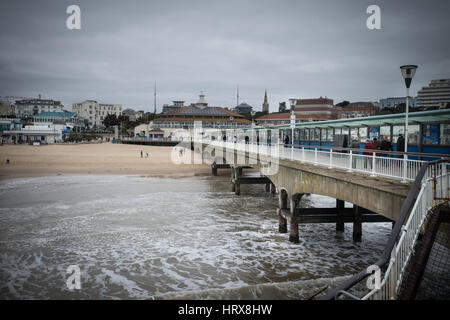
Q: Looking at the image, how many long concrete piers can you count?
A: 1